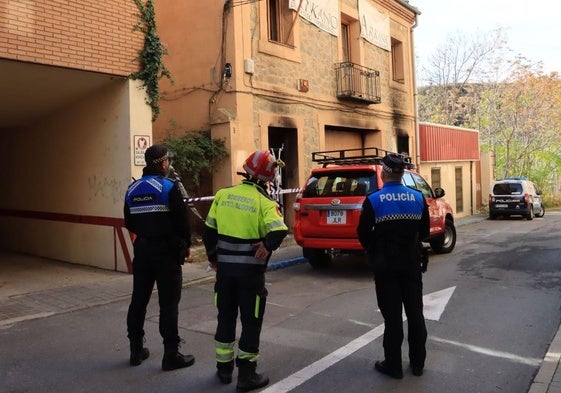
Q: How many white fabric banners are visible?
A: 2